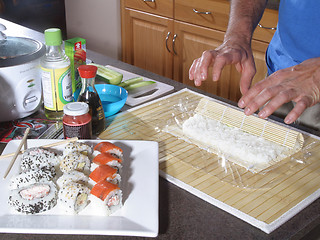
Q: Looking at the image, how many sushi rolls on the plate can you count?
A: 11